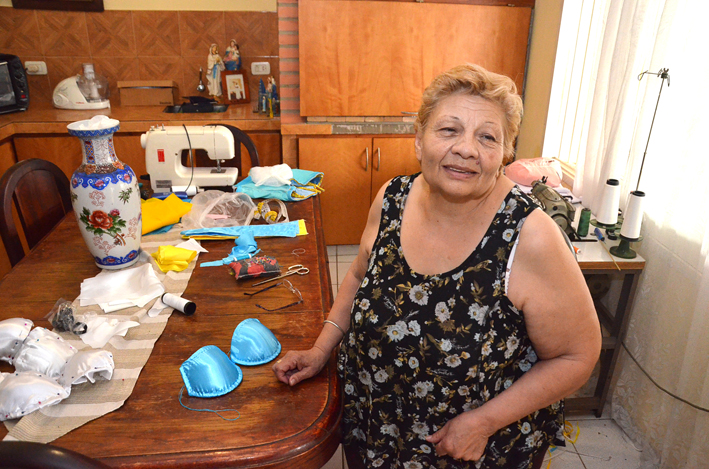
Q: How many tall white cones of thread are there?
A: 2